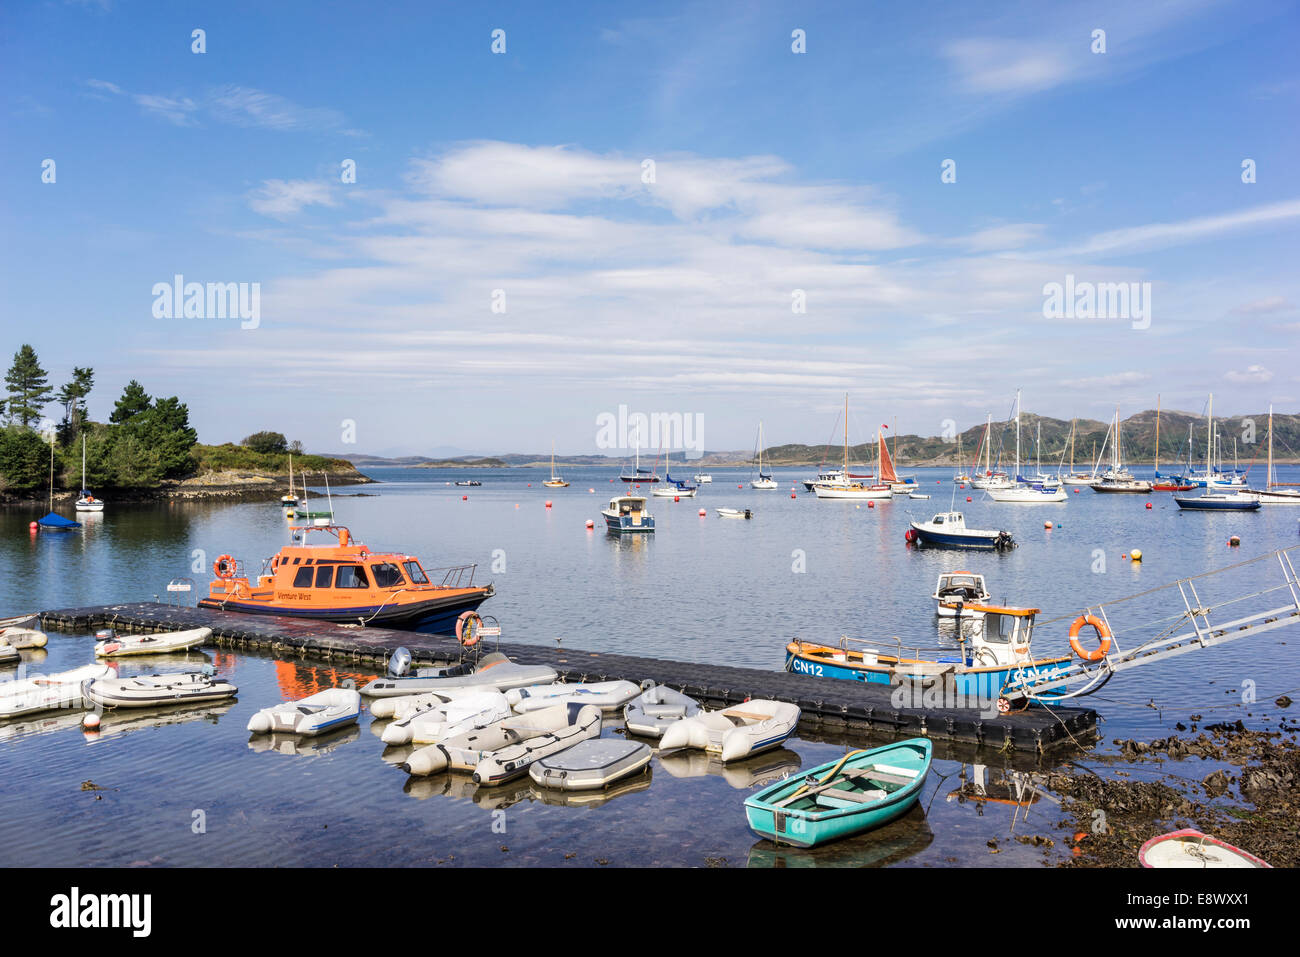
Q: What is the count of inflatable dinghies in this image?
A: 14